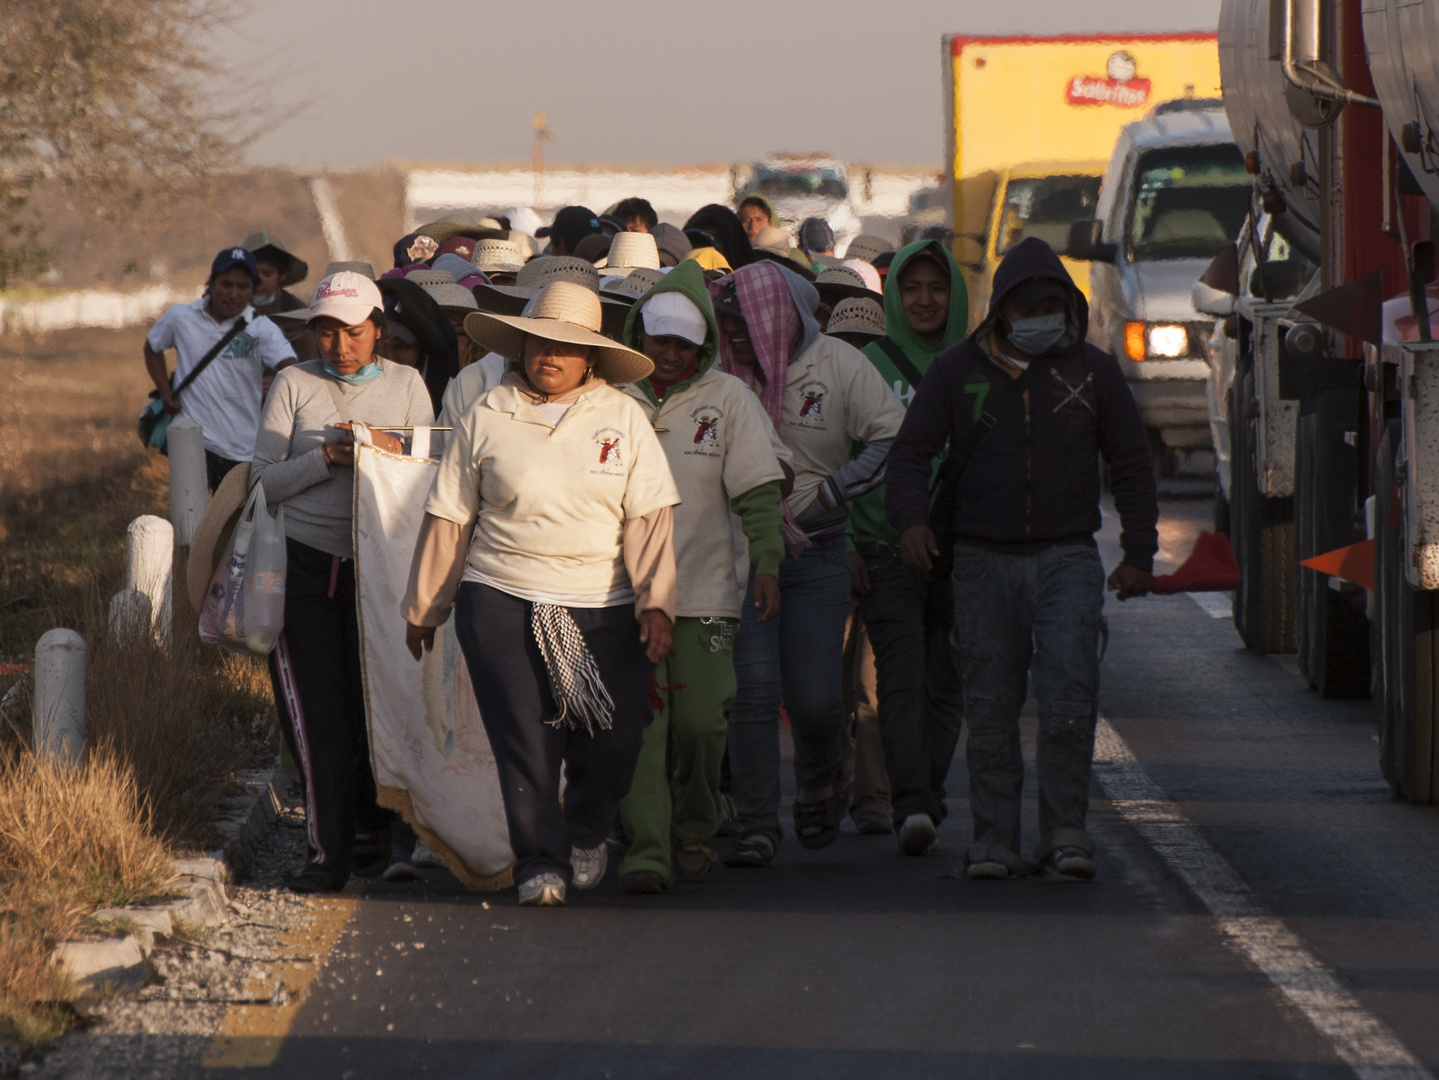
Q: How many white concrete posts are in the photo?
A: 4